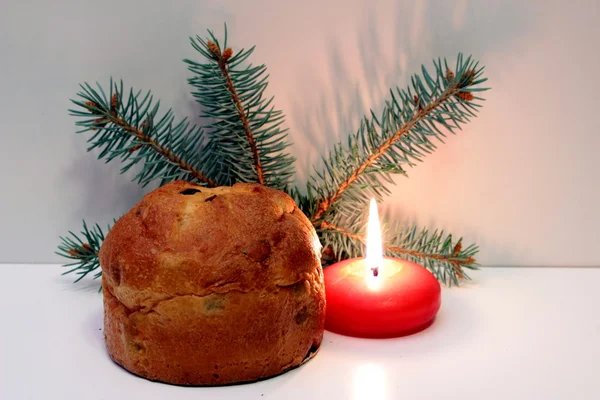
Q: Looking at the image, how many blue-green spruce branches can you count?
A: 5